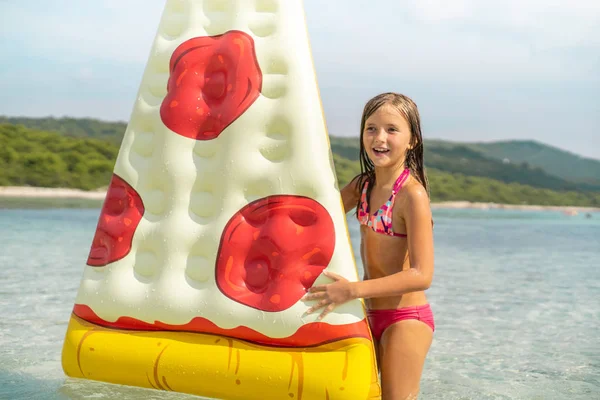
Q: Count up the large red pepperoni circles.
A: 3